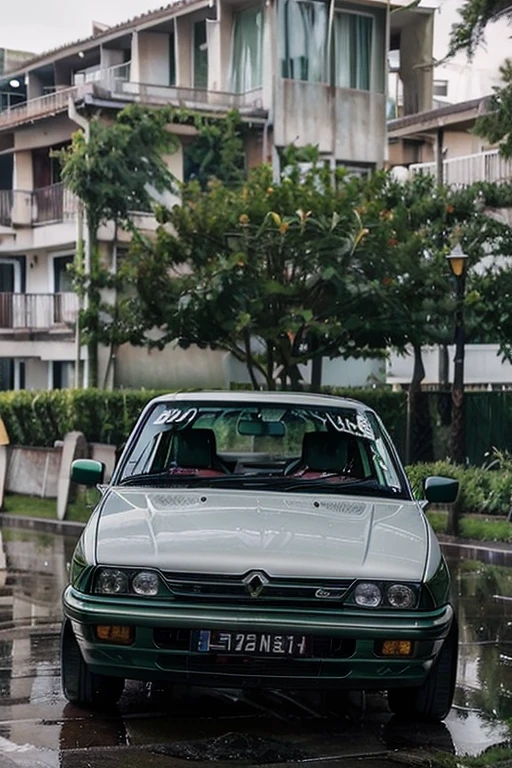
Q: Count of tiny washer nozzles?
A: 2